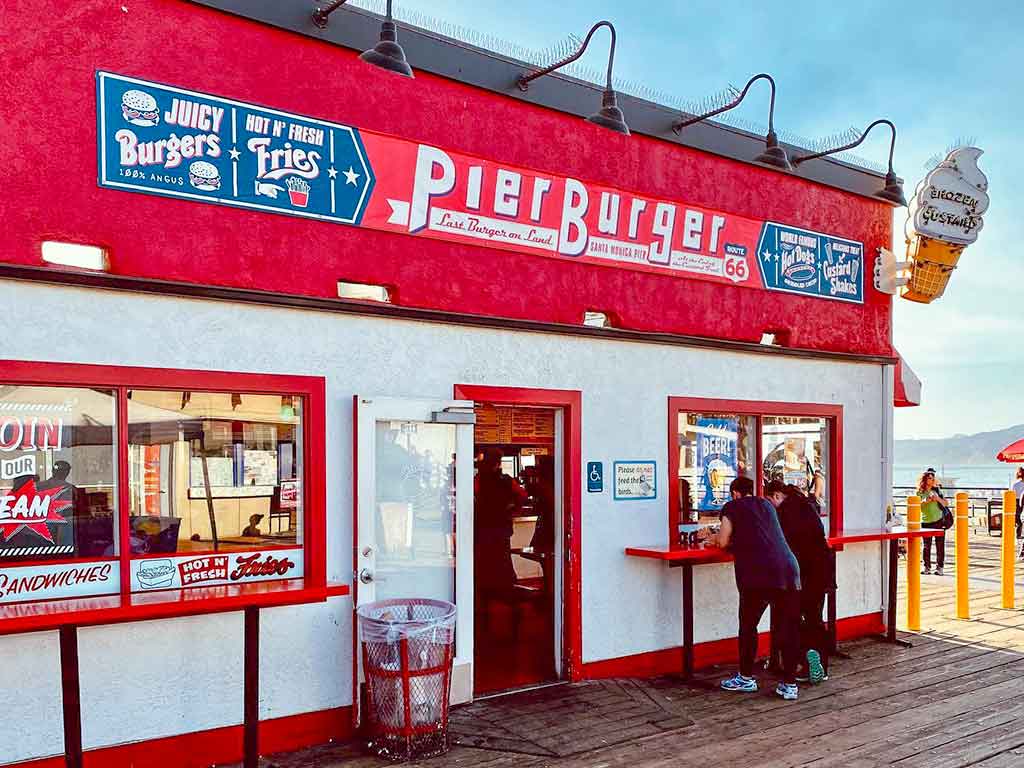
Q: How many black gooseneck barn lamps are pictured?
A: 4